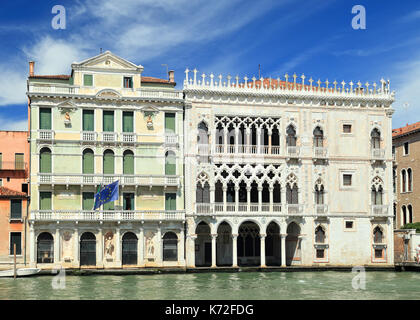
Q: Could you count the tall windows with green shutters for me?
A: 15